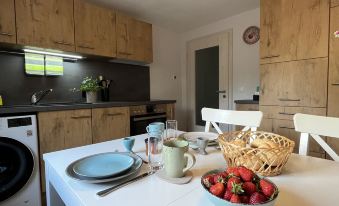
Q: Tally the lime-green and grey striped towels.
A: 2